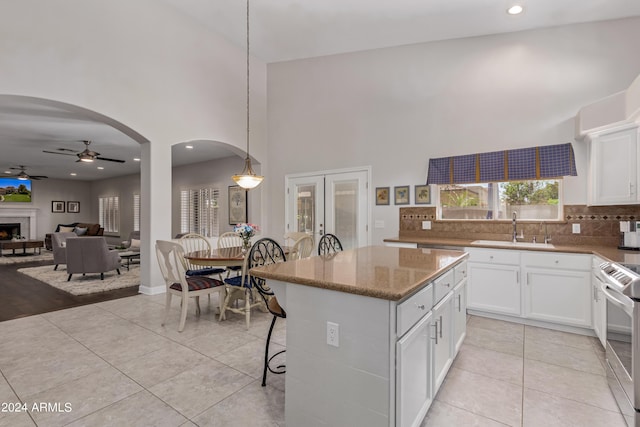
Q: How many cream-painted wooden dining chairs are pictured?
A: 6